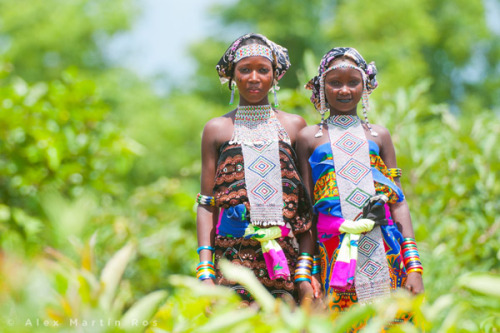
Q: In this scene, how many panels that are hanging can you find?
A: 2